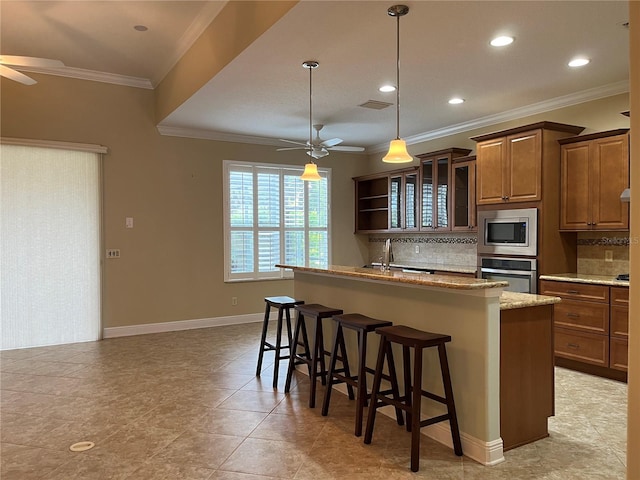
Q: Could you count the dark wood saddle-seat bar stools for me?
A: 4